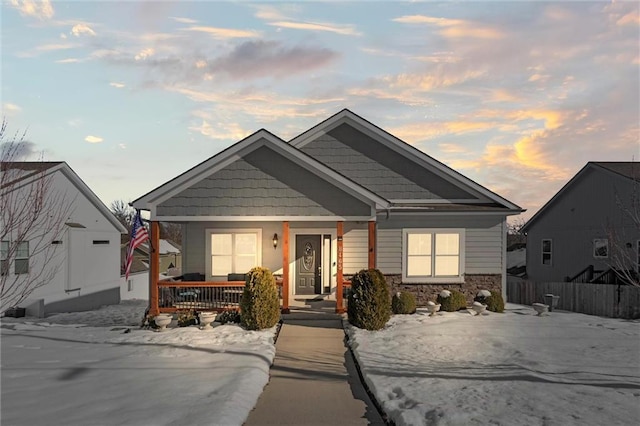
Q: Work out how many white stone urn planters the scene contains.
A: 5